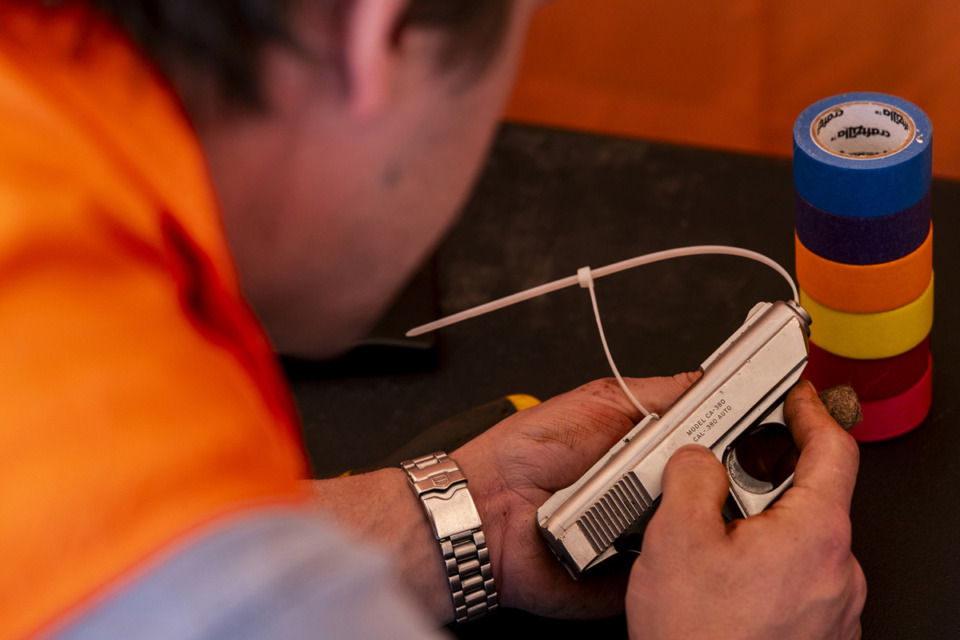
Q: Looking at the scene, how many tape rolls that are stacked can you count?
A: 6